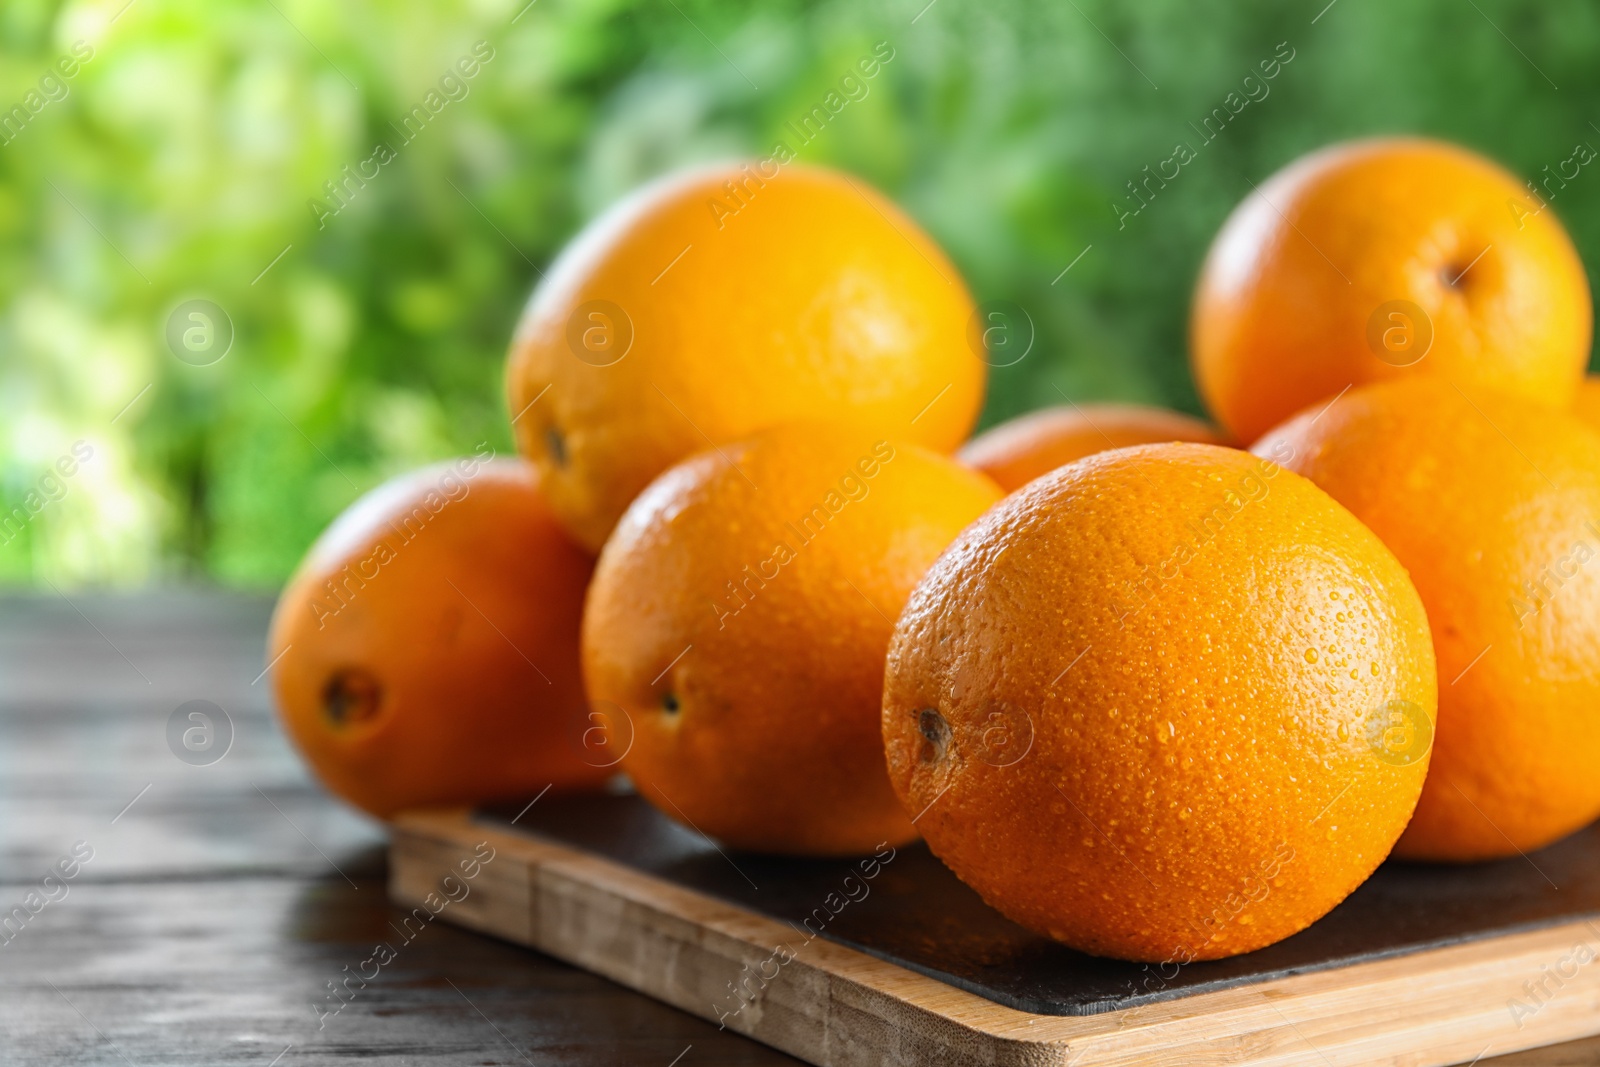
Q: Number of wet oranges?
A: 1